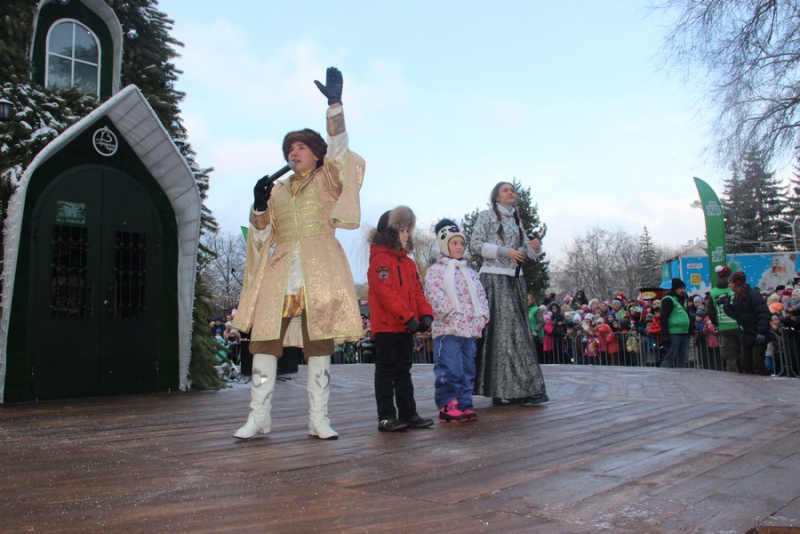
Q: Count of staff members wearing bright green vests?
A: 3